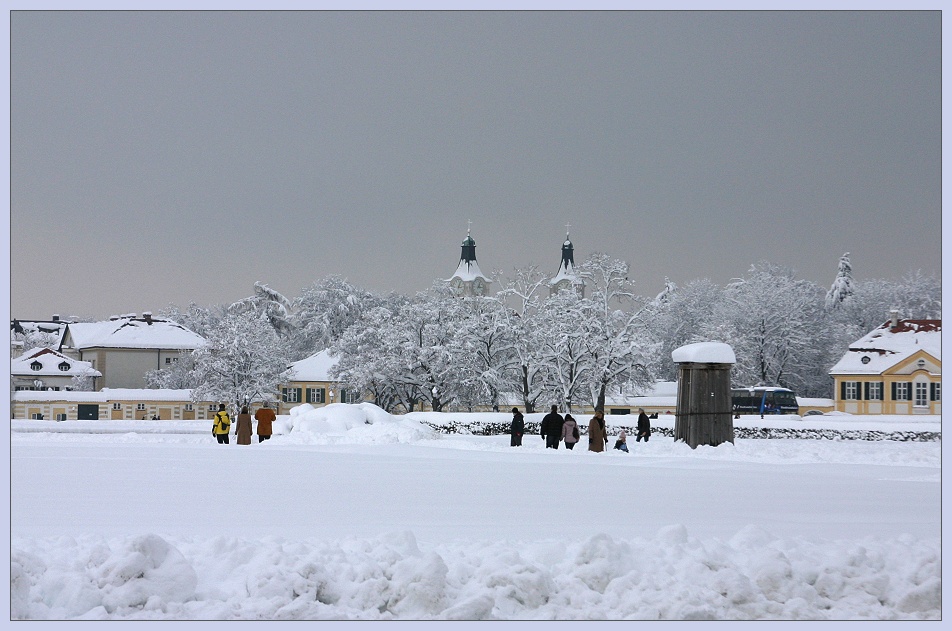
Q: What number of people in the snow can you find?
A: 9